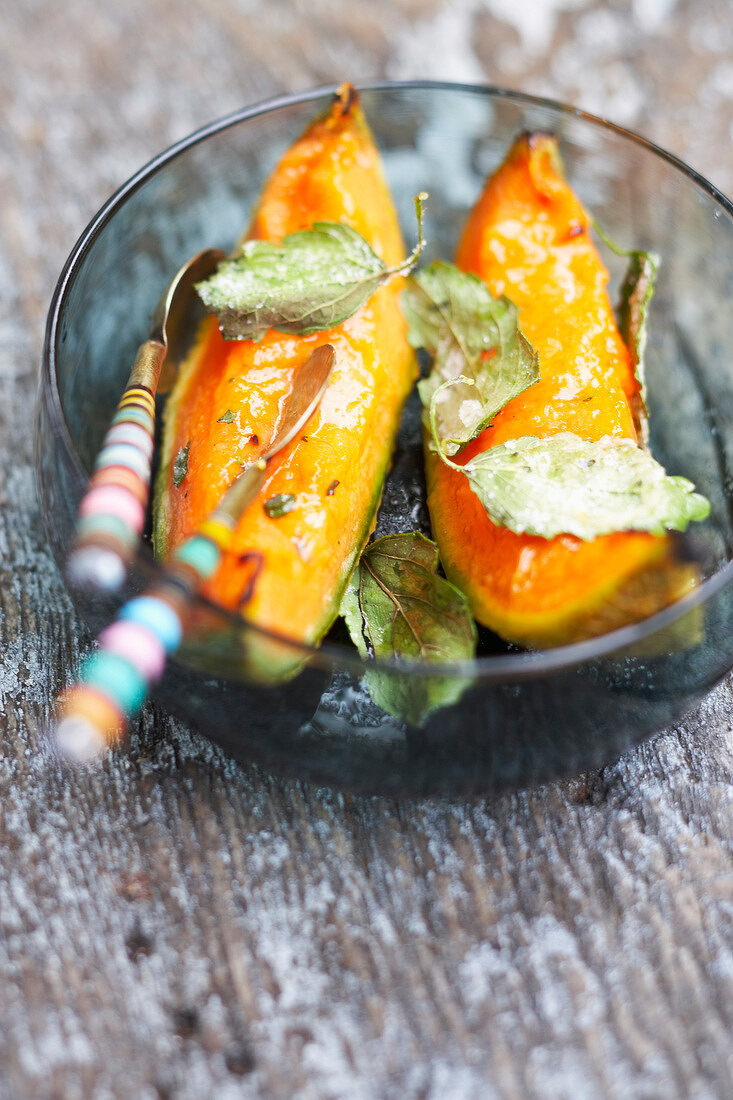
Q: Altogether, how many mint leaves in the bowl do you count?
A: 5